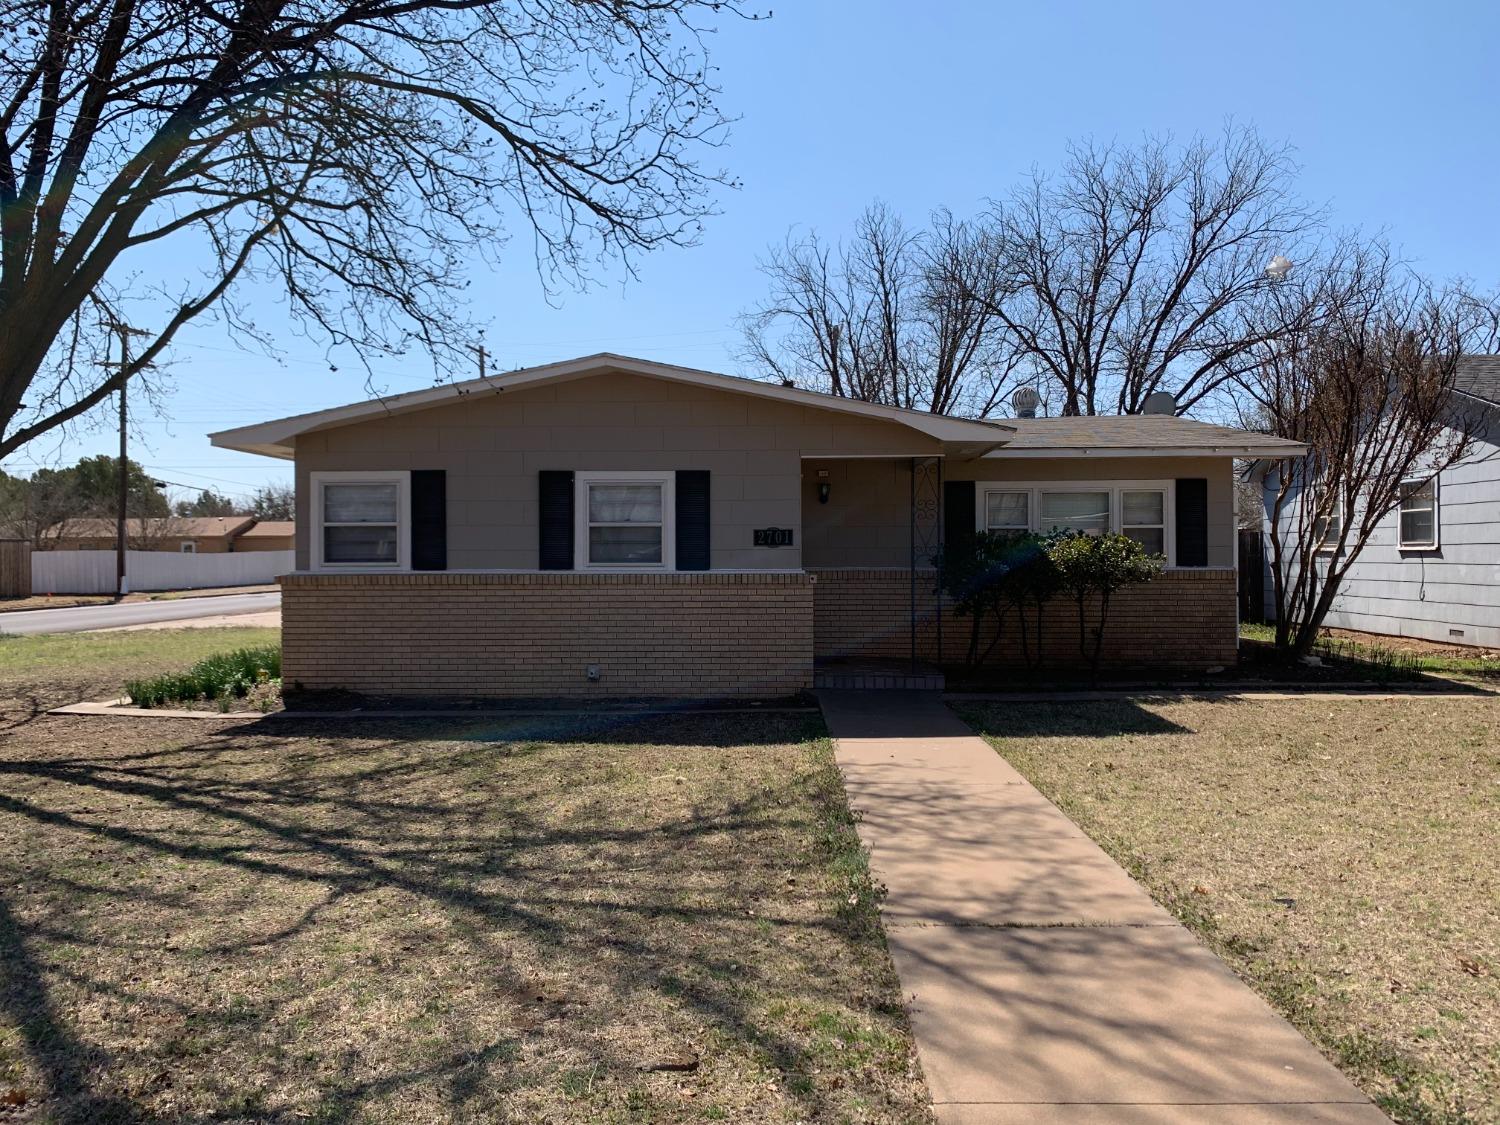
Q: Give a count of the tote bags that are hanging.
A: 0